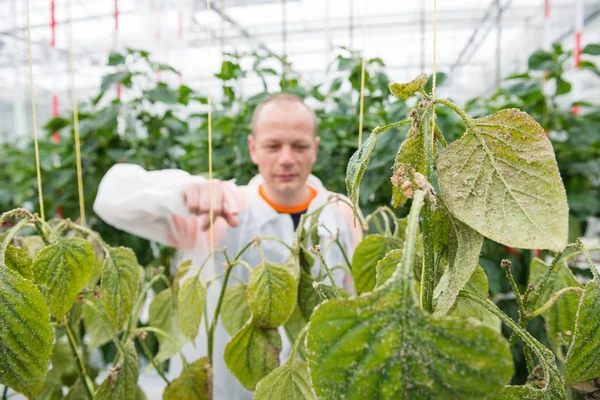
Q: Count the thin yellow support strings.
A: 5